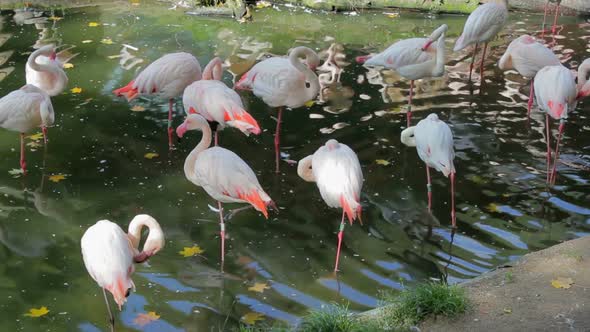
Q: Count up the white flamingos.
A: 13